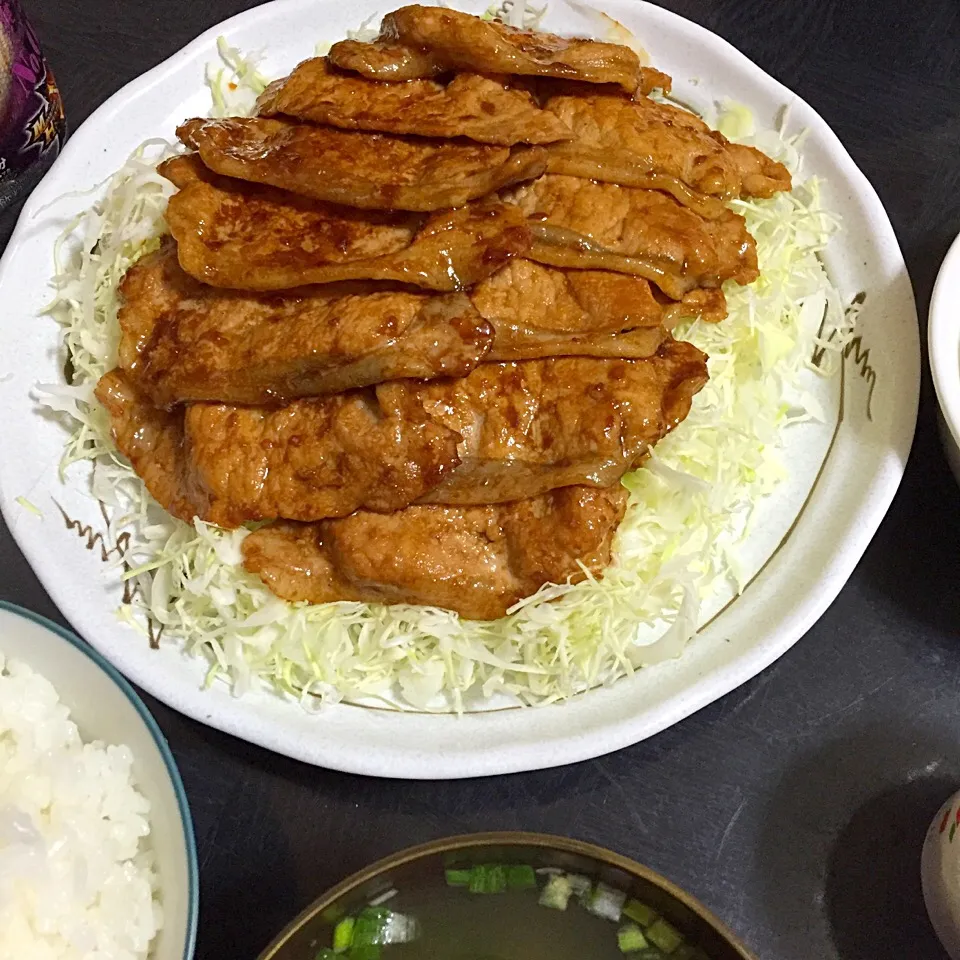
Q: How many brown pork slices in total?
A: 11